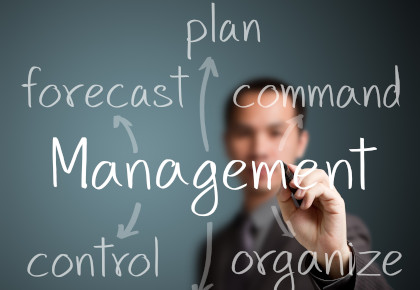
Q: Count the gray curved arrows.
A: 6